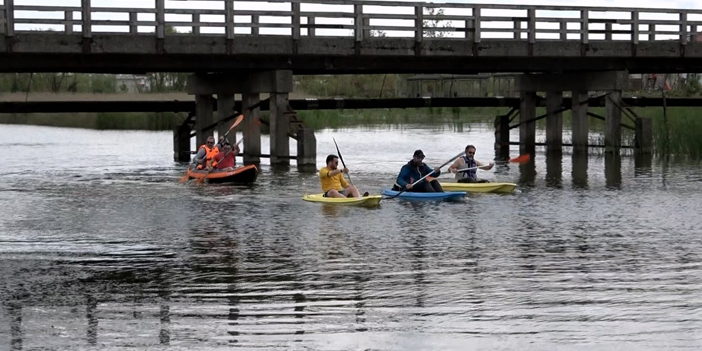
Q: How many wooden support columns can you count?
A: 12